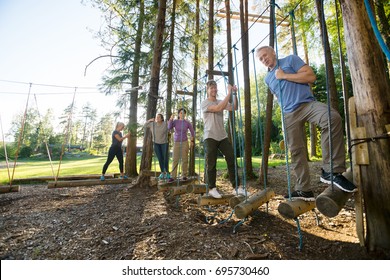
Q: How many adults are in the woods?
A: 5